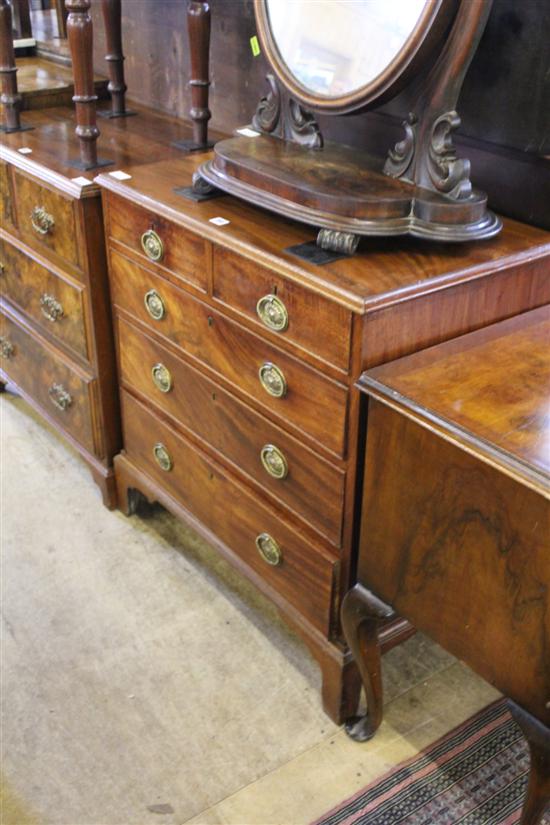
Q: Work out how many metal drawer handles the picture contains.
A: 12